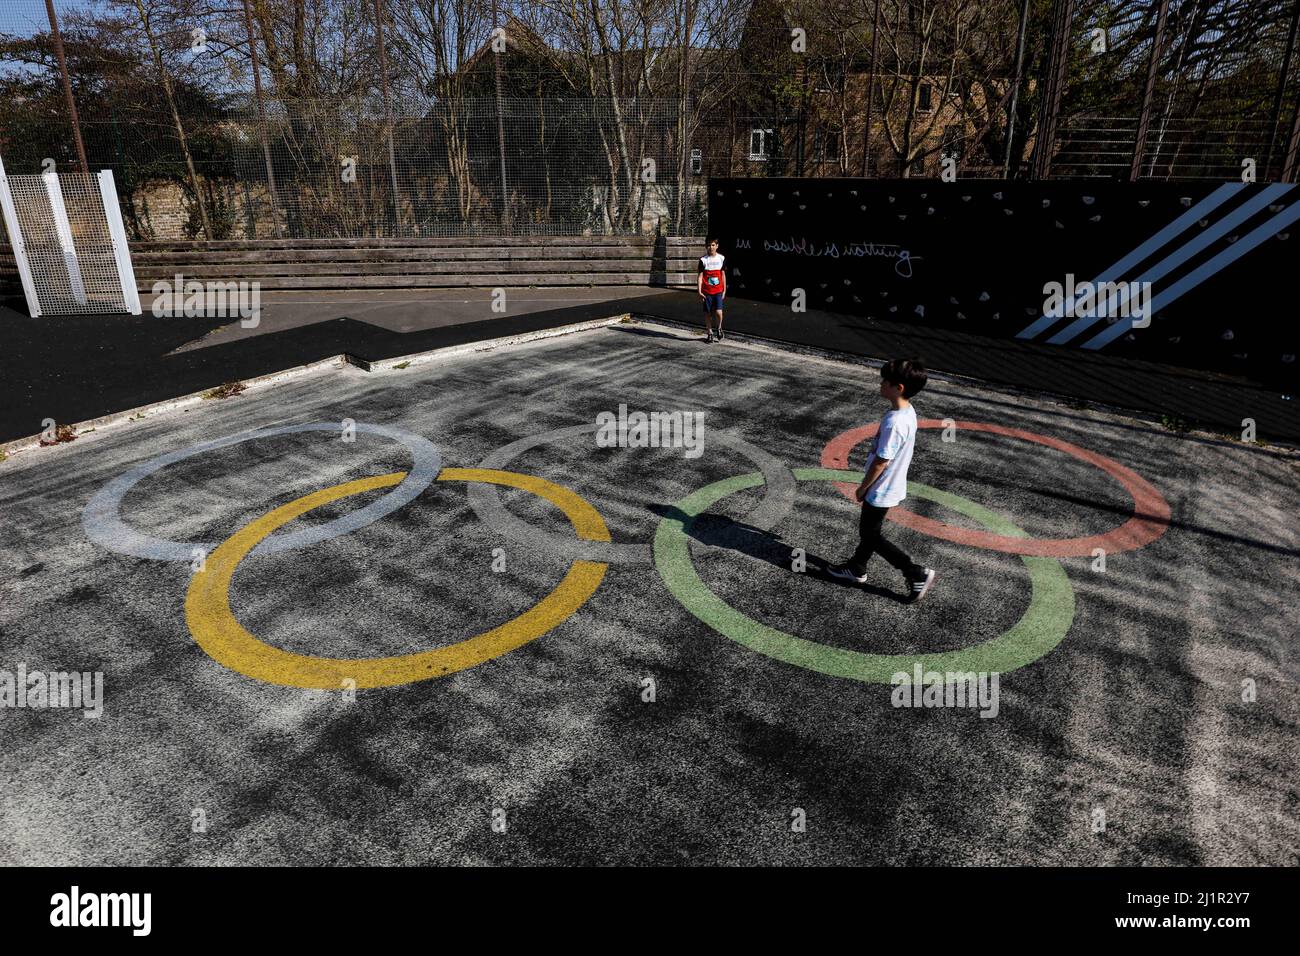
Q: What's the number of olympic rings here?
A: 5